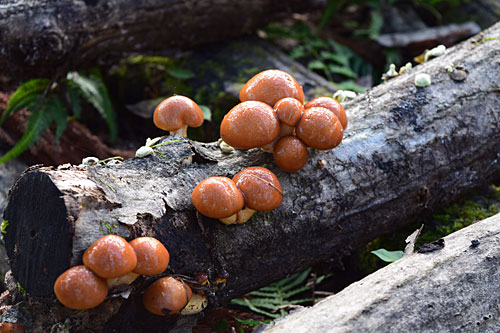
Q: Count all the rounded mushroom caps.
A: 13